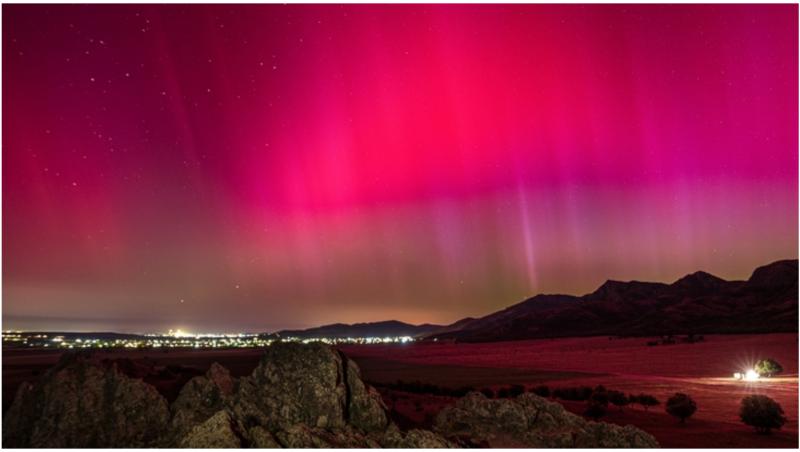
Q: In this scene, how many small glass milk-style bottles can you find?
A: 0